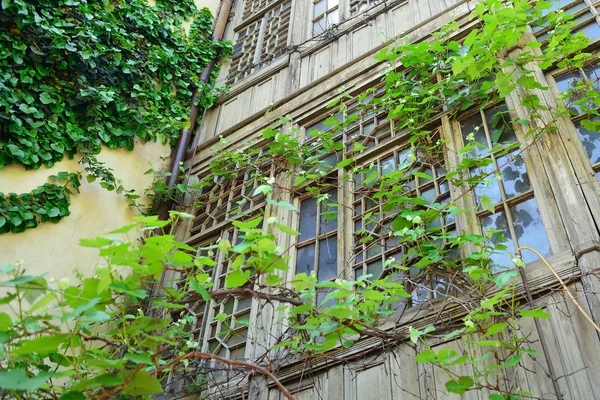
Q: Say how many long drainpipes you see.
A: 1